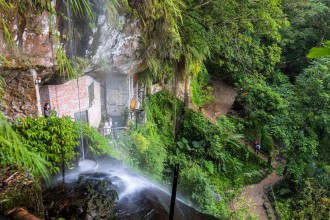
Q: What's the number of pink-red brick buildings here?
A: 1